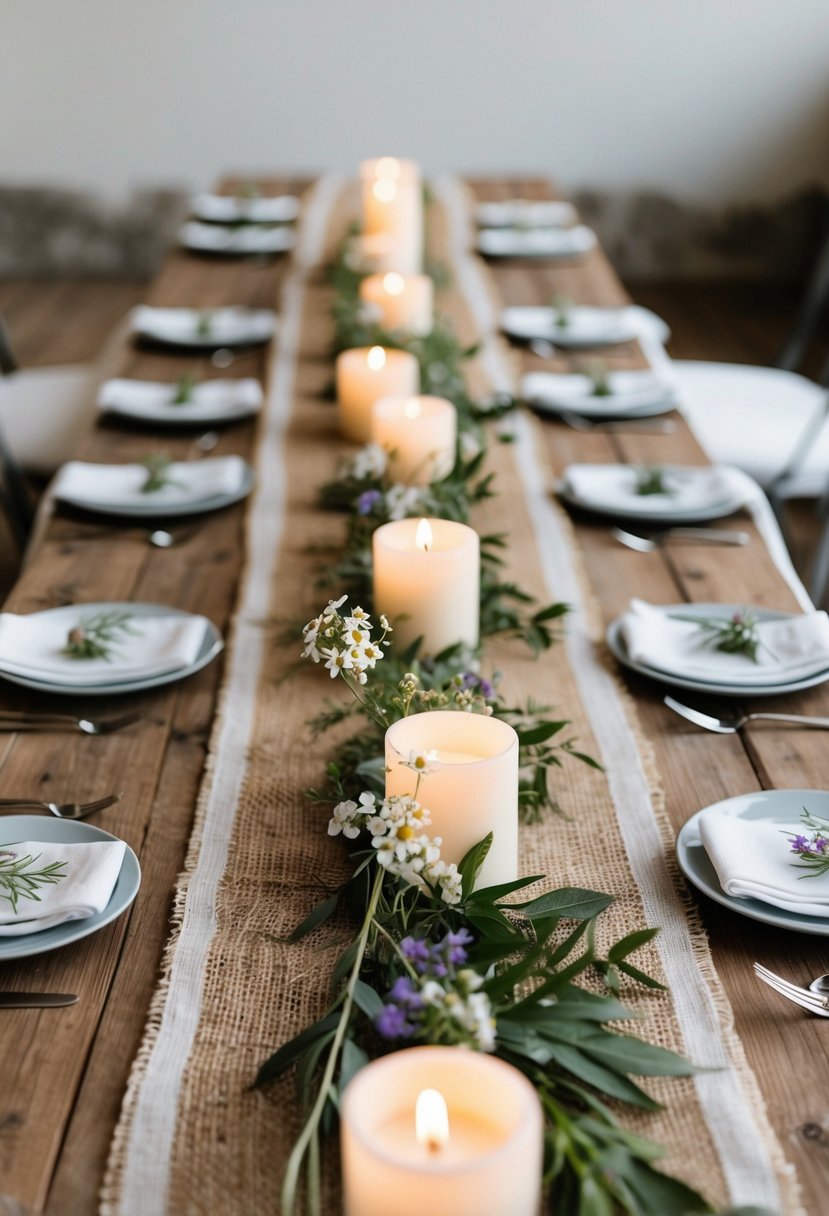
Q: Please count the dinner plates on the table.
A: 14